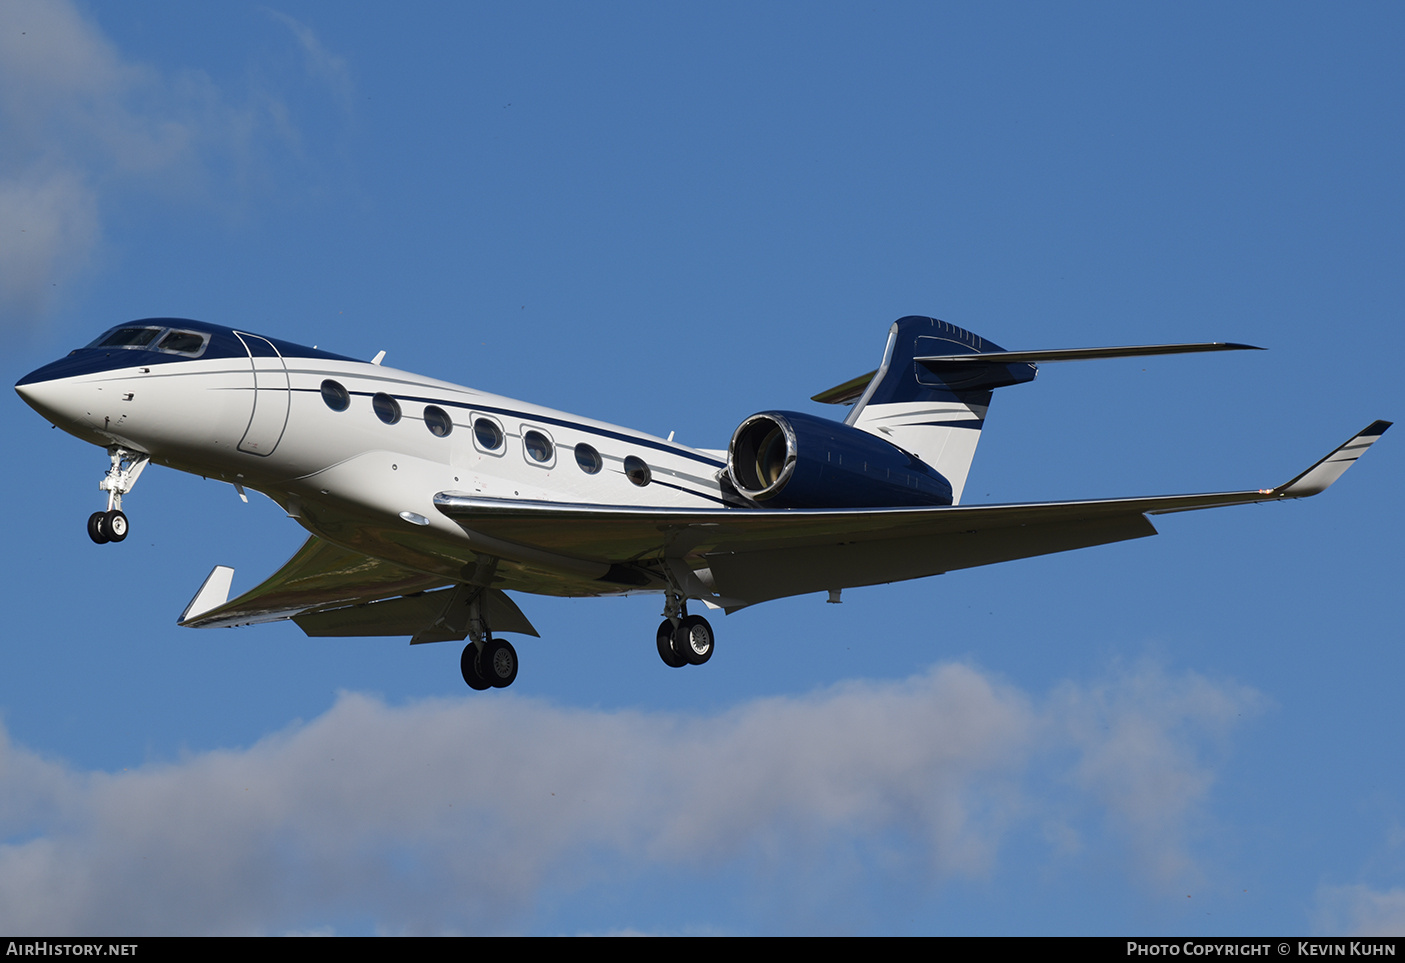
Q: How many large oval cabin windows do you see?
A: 7